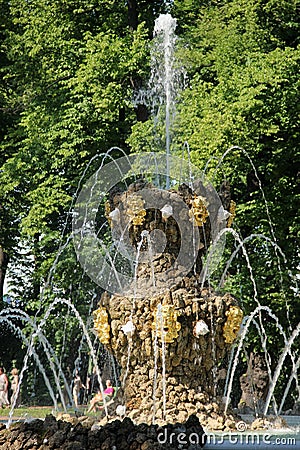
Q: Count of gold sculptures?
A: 7